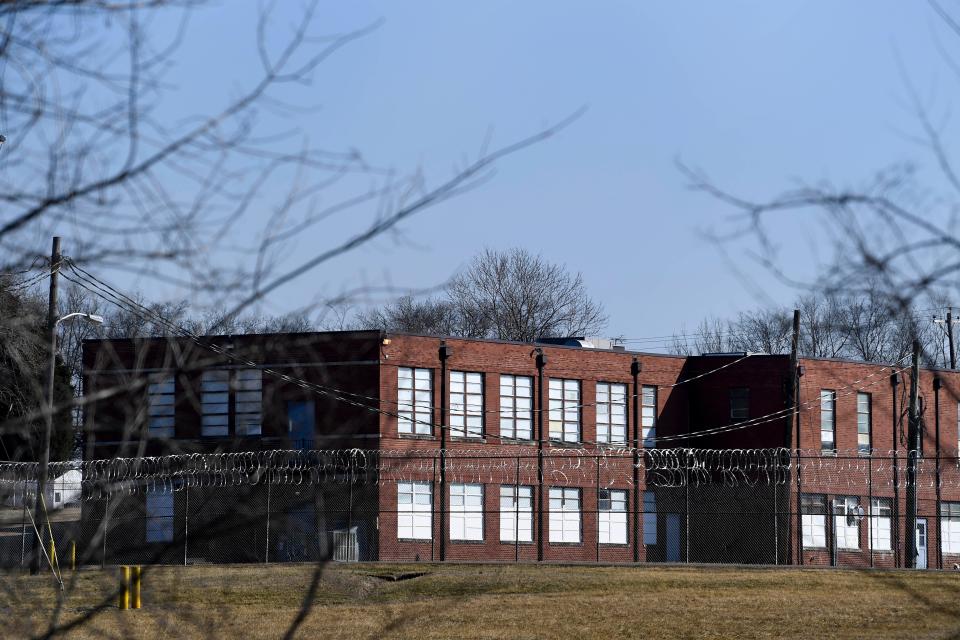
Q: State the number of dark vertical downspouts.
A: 6